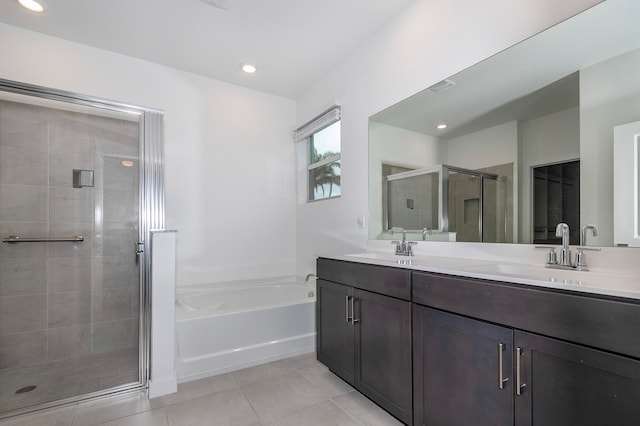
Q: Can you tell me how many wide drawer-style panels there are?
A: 2